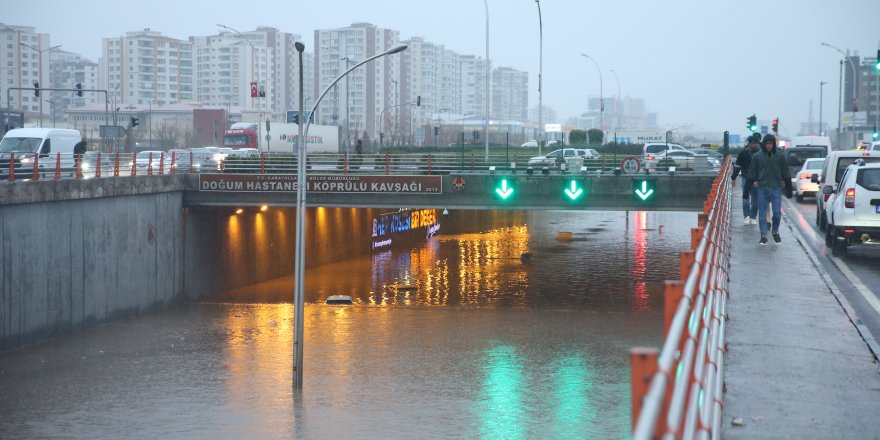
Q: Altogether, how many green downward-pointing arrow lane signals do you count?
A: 3